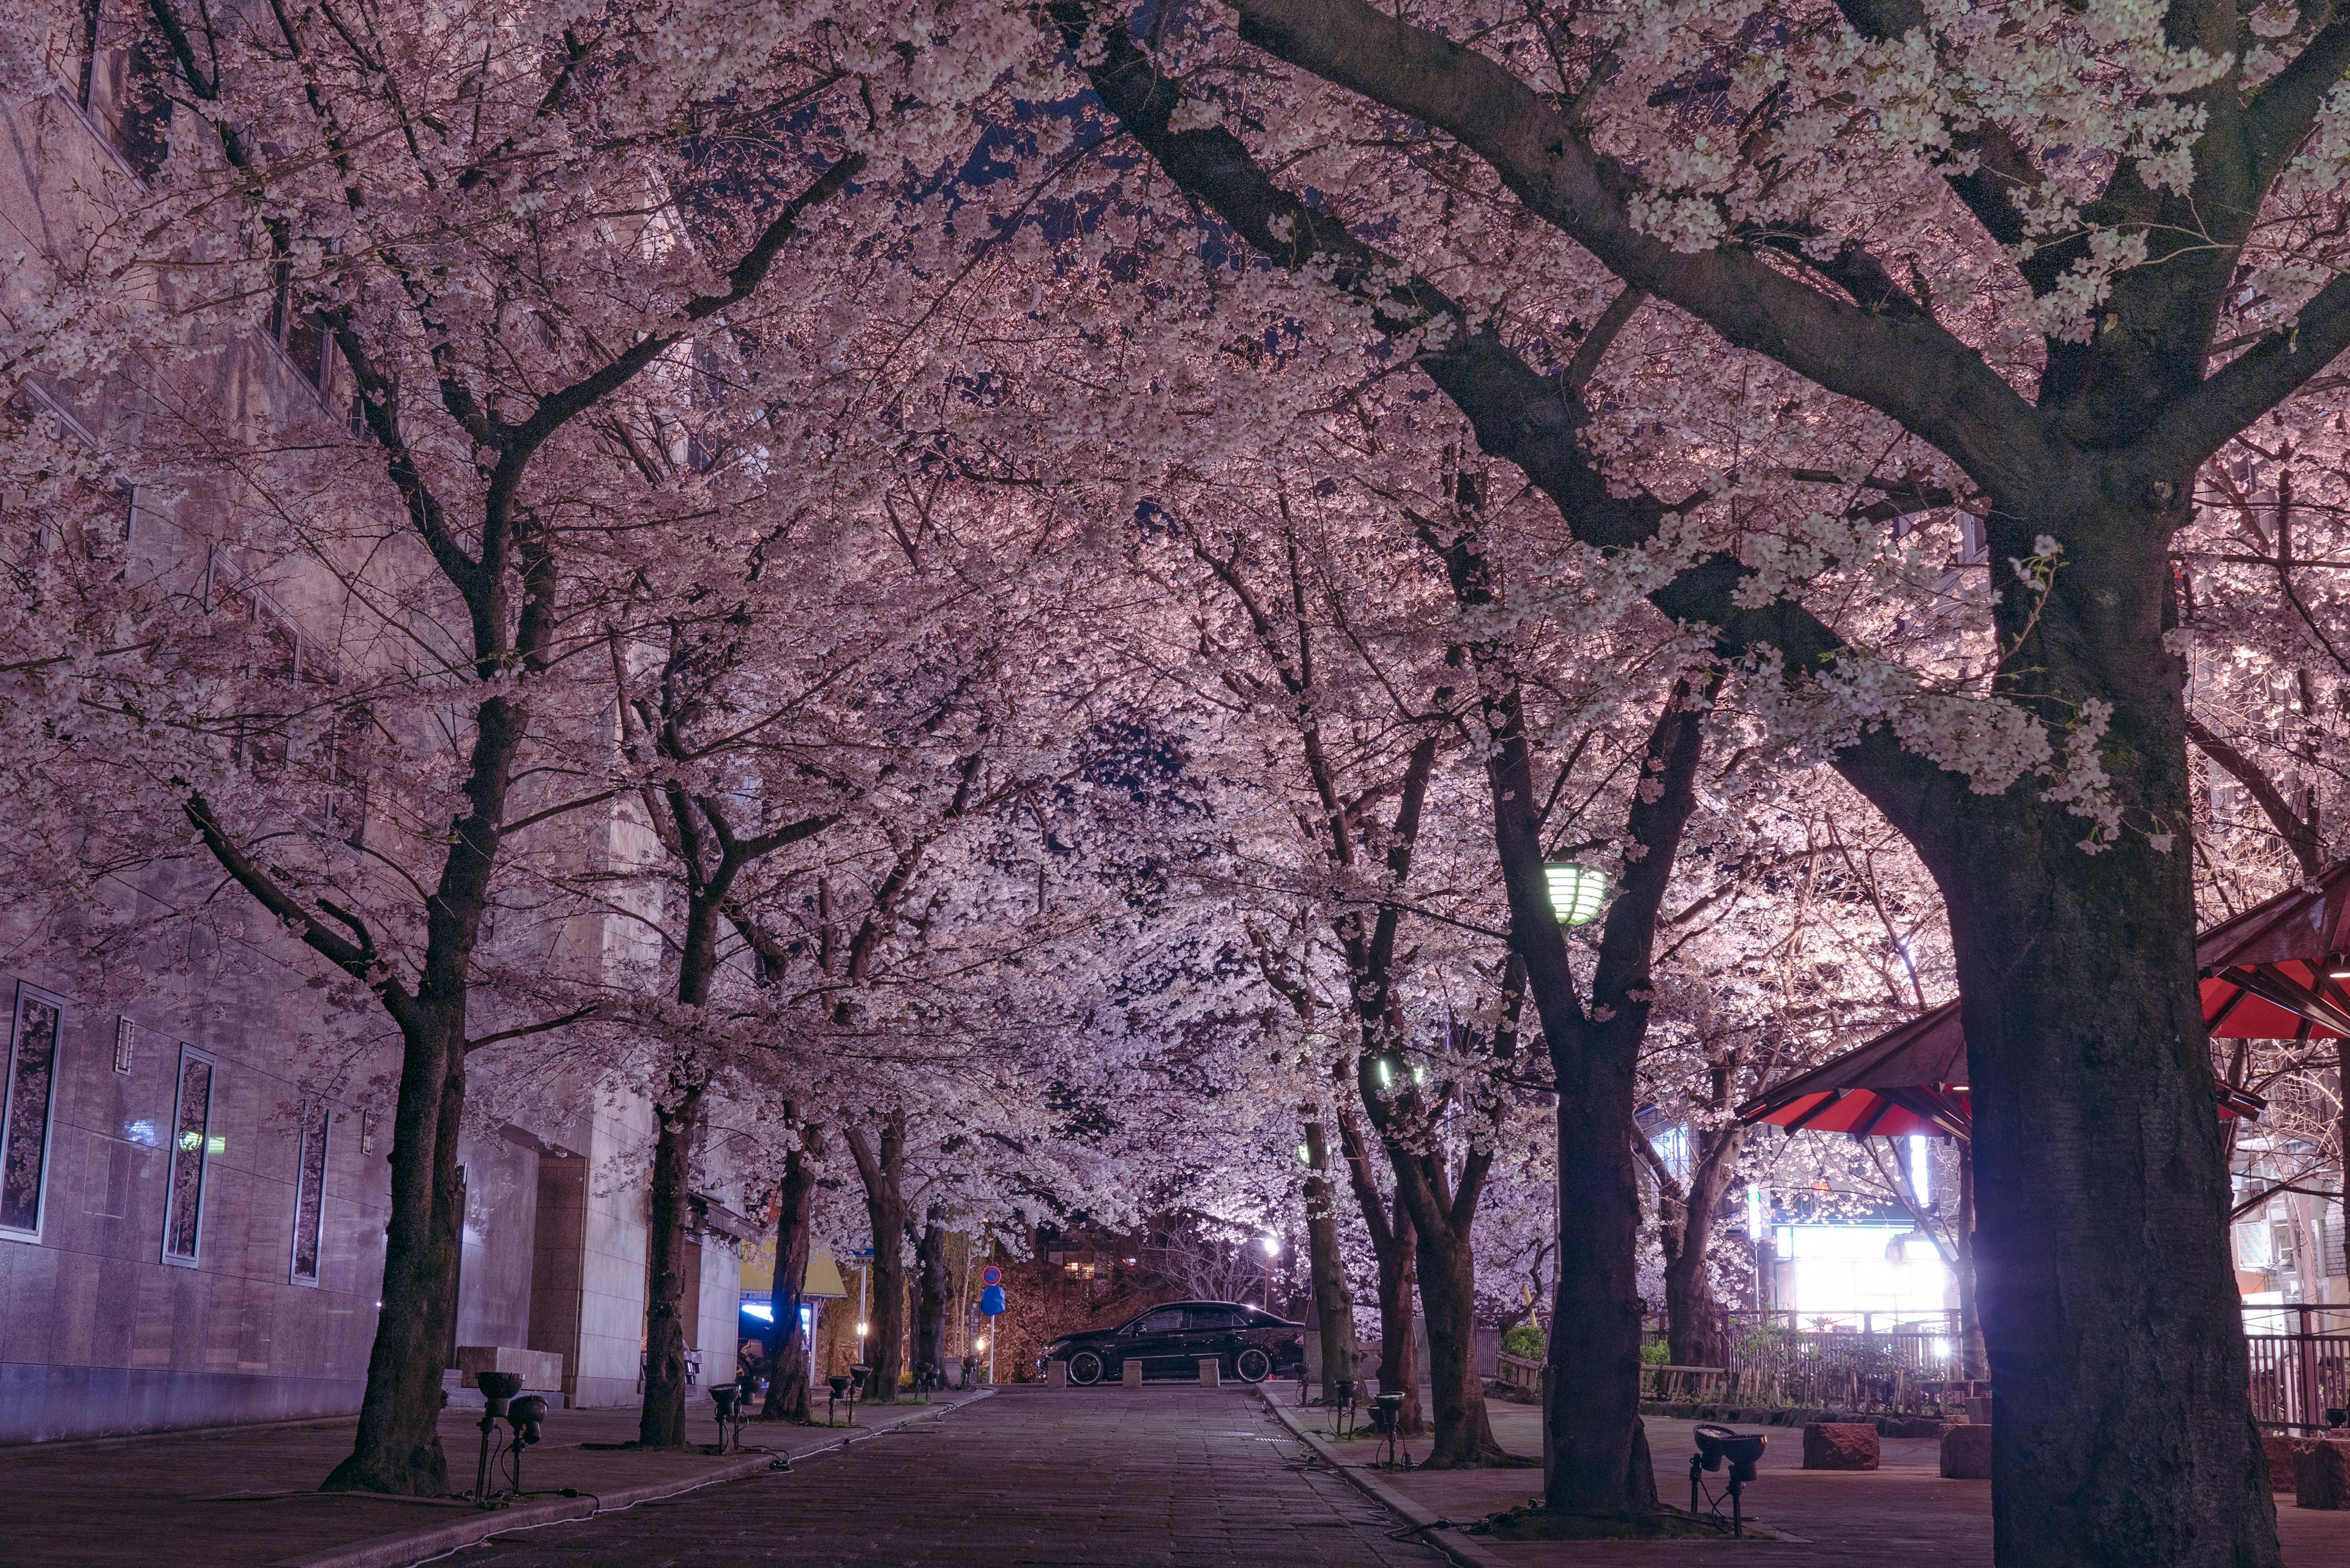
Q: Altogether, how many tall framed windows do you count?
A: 3